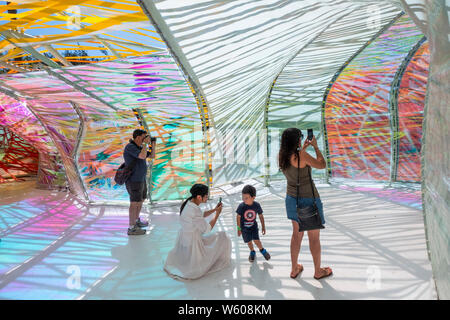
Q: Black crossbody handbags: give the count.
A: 1